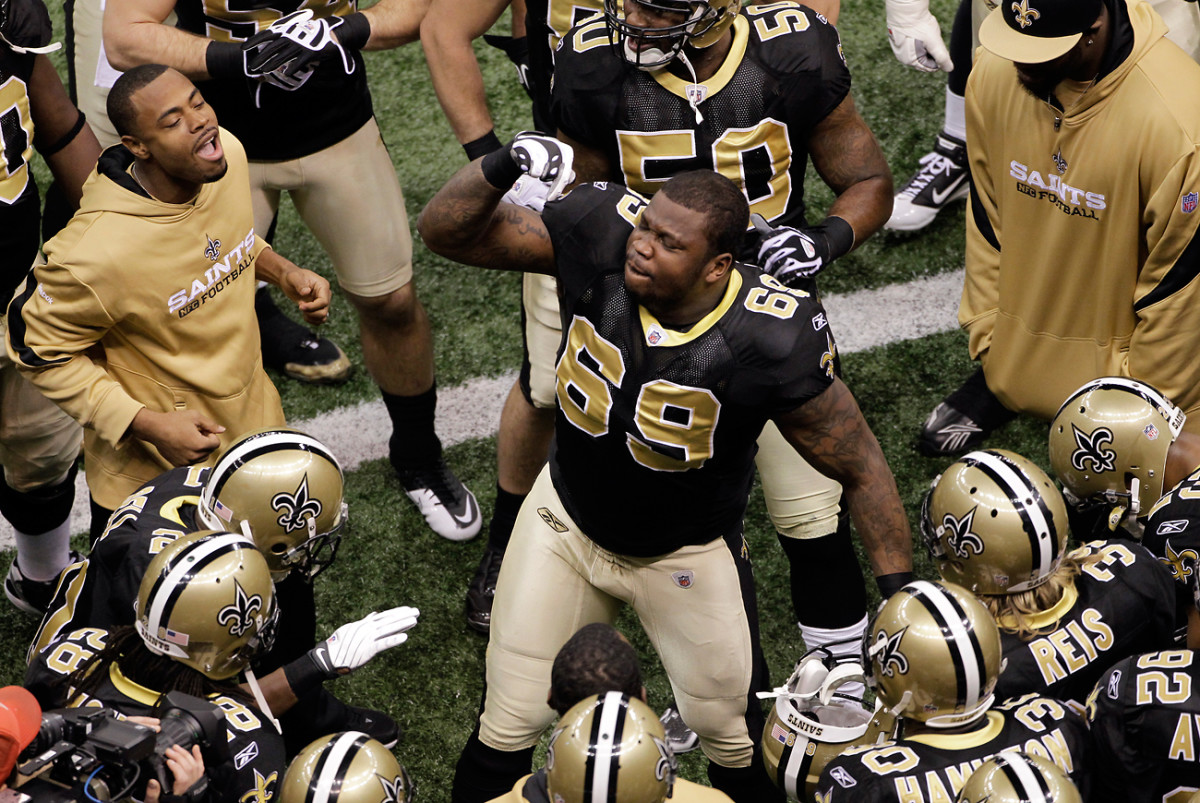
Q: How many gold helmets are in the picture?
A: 10